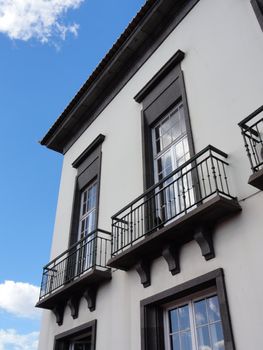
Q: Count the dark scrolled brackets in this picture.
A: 6